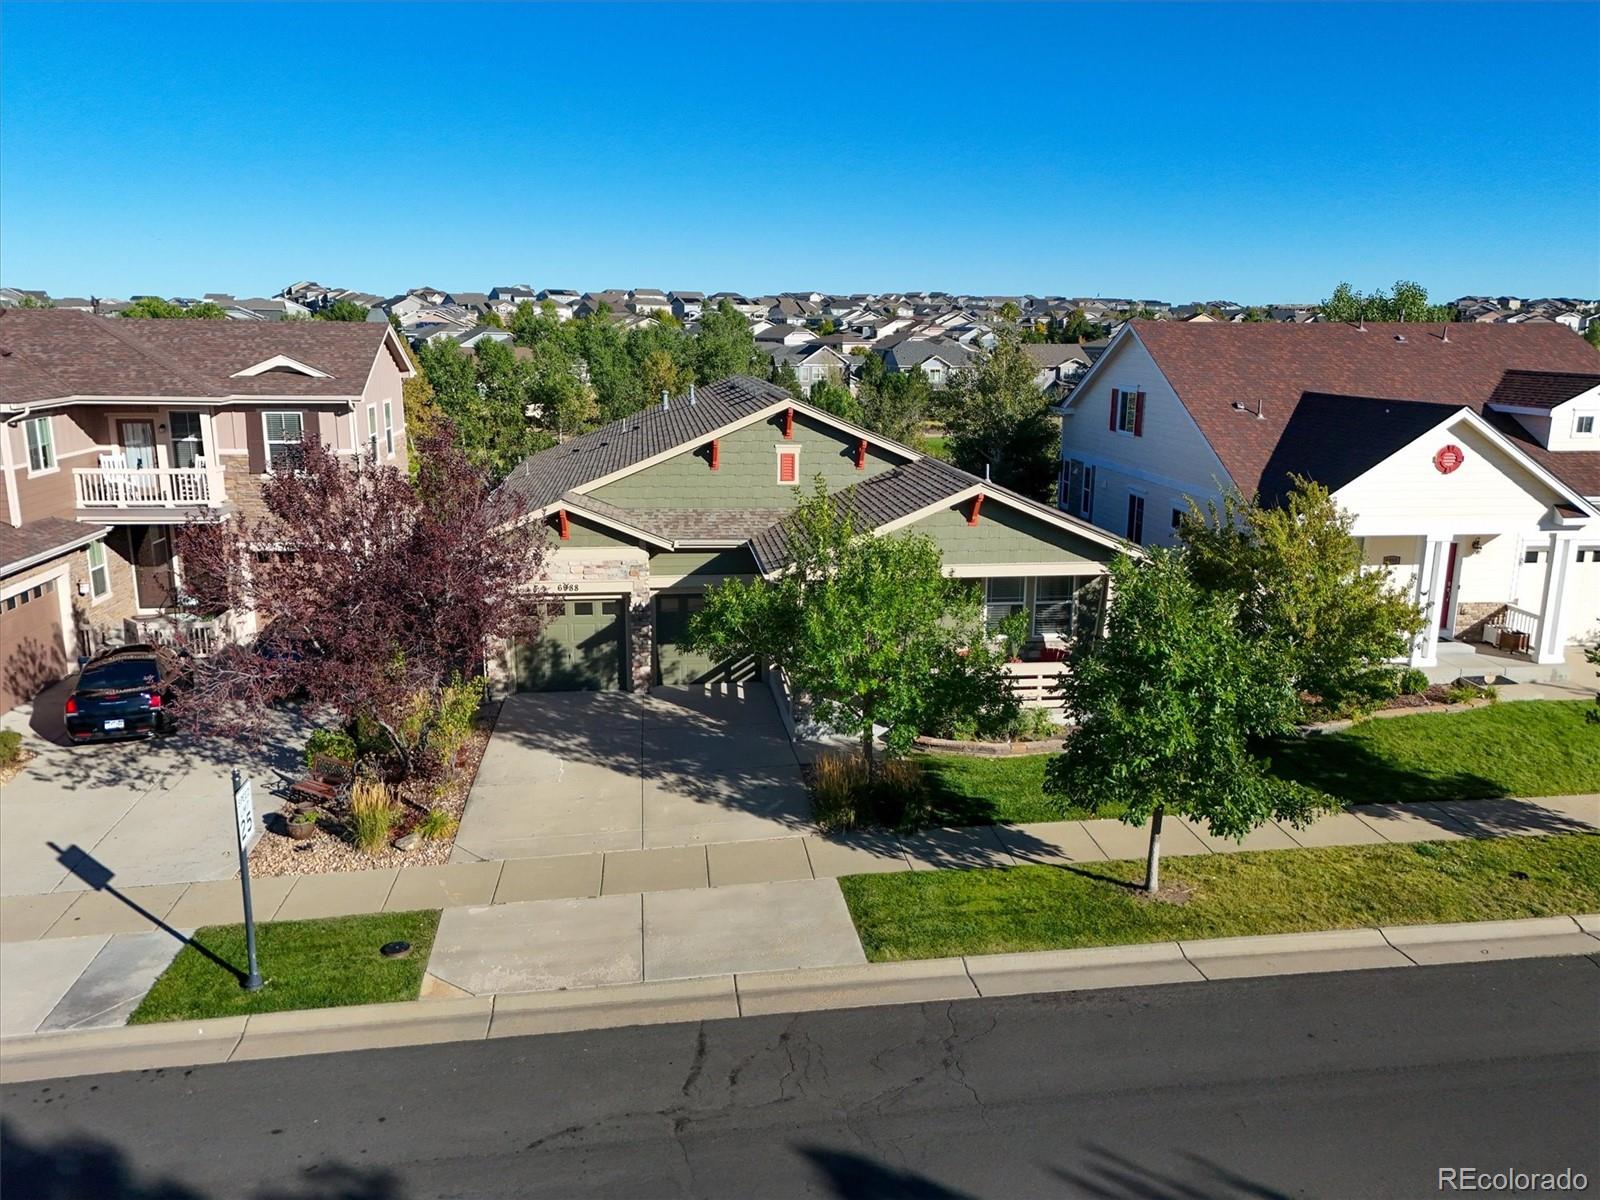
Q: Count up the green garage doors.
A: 2